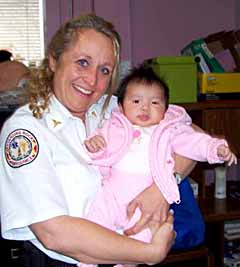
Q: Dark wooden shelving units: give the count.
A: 1